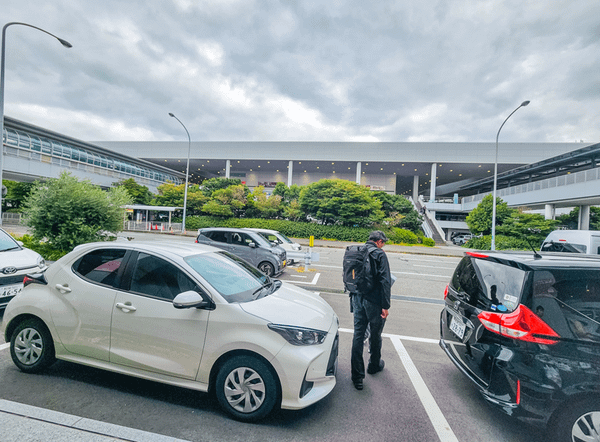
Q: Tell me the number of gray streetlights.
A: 3